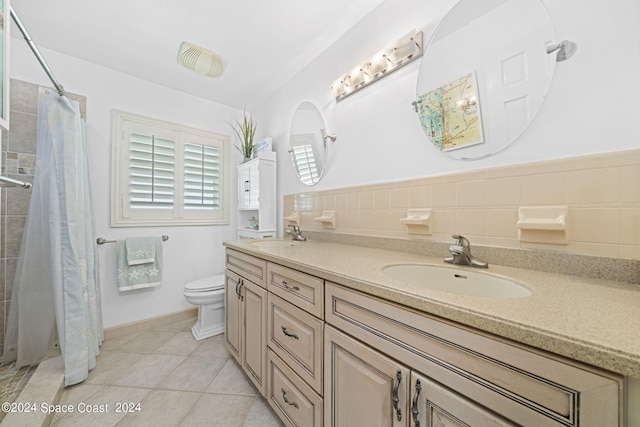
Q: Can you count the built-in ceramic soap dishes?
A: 4